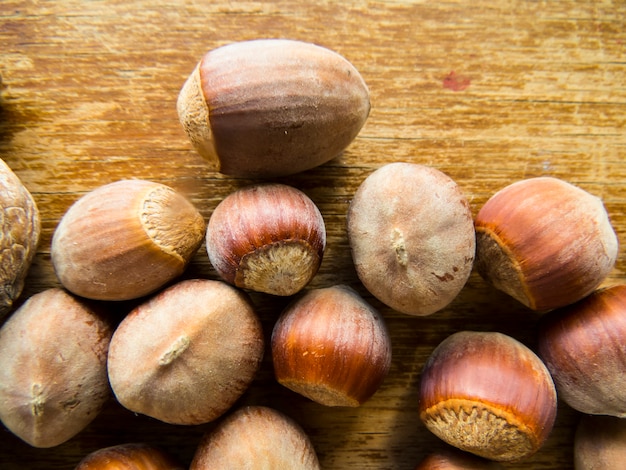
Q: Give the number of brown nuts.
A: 15